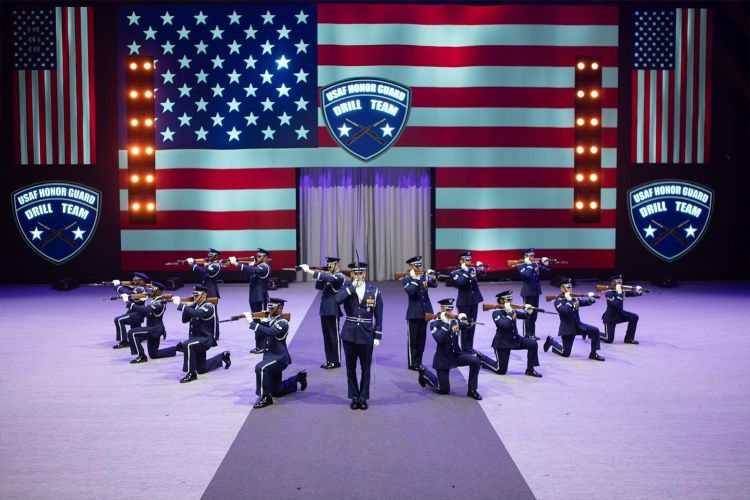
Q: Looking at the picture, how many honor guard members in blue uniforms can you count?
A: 15